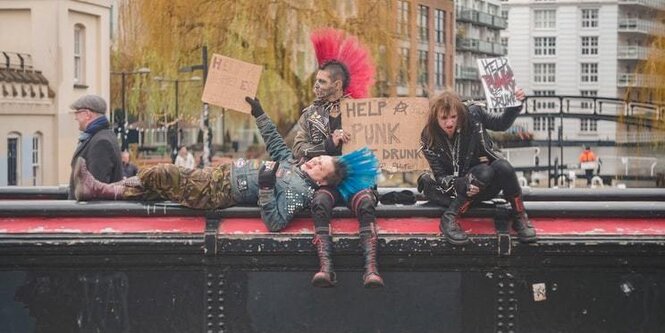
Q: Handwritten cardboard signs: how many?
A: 3